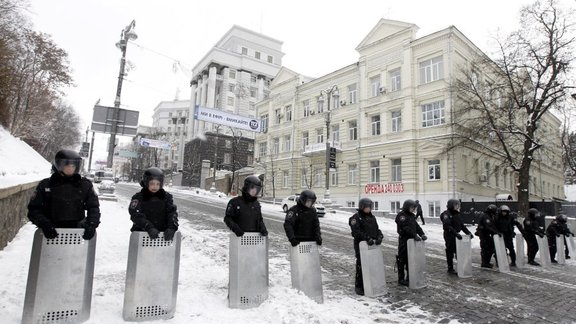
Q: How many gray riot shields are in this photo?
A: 12